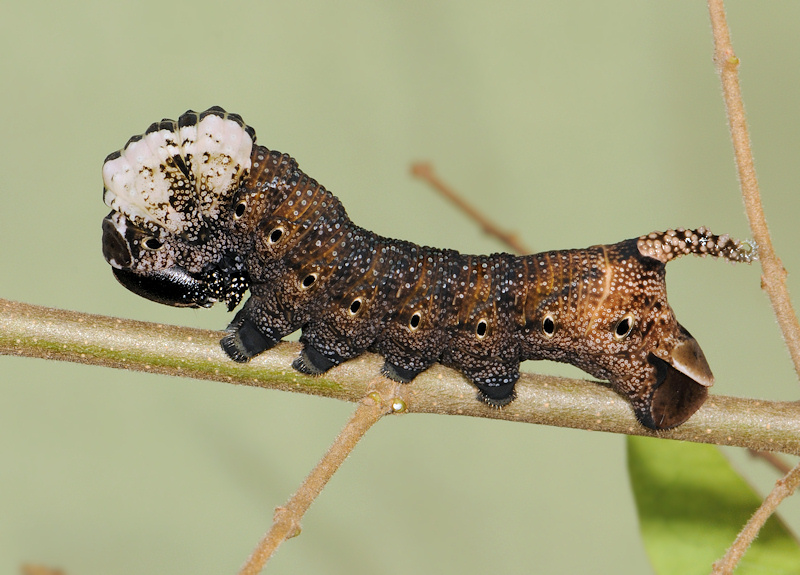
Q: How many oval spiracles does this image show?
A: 9